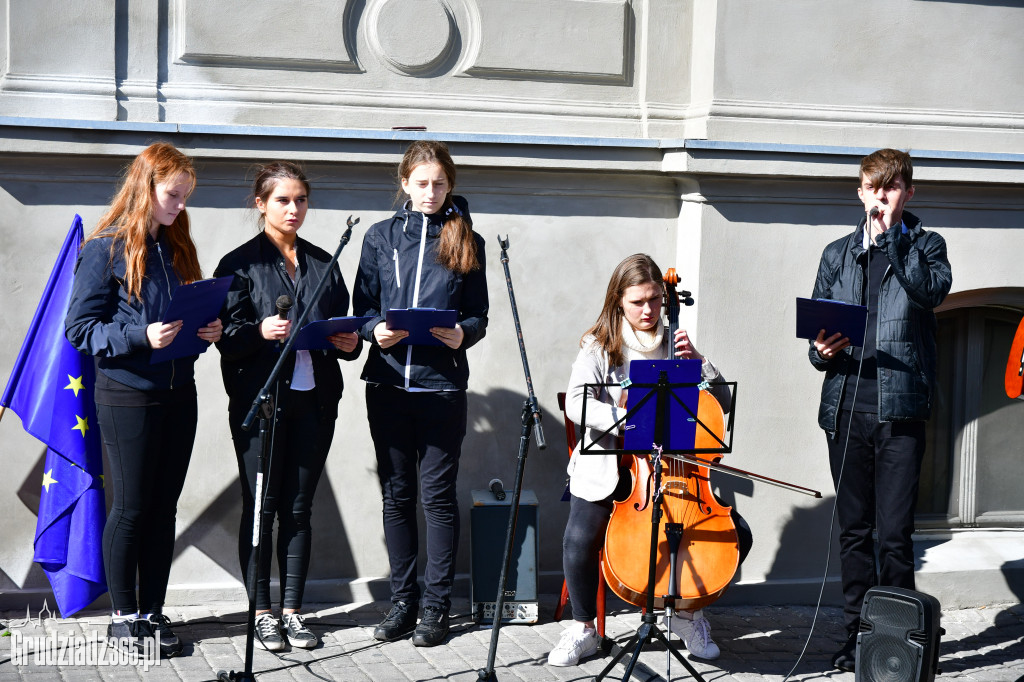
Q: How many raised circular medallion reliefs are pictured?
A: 1